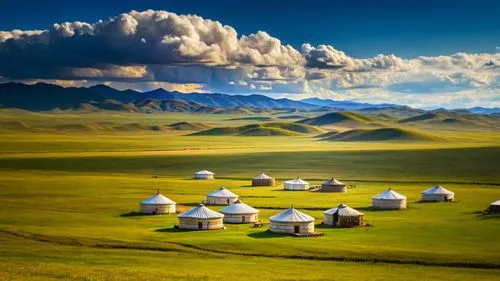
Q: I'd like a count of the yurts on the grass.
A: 13